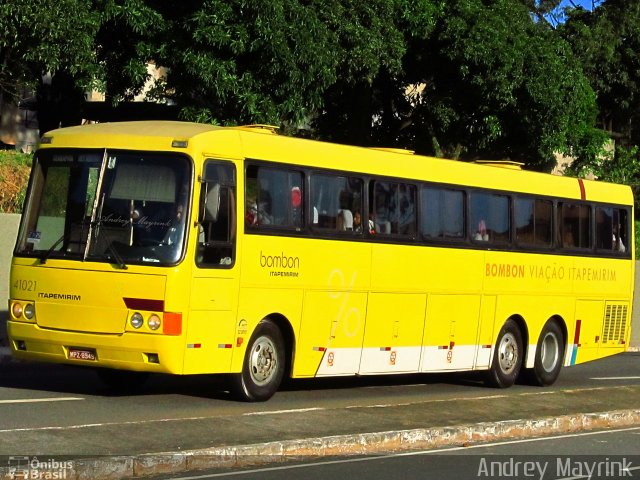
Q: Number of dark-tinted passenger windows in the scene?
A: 8